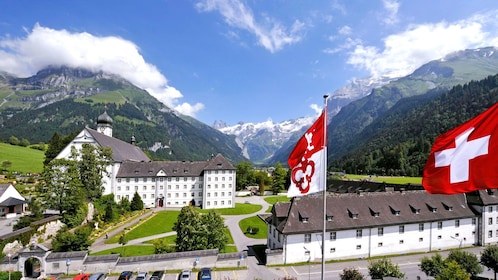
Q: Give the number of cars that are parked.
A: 7